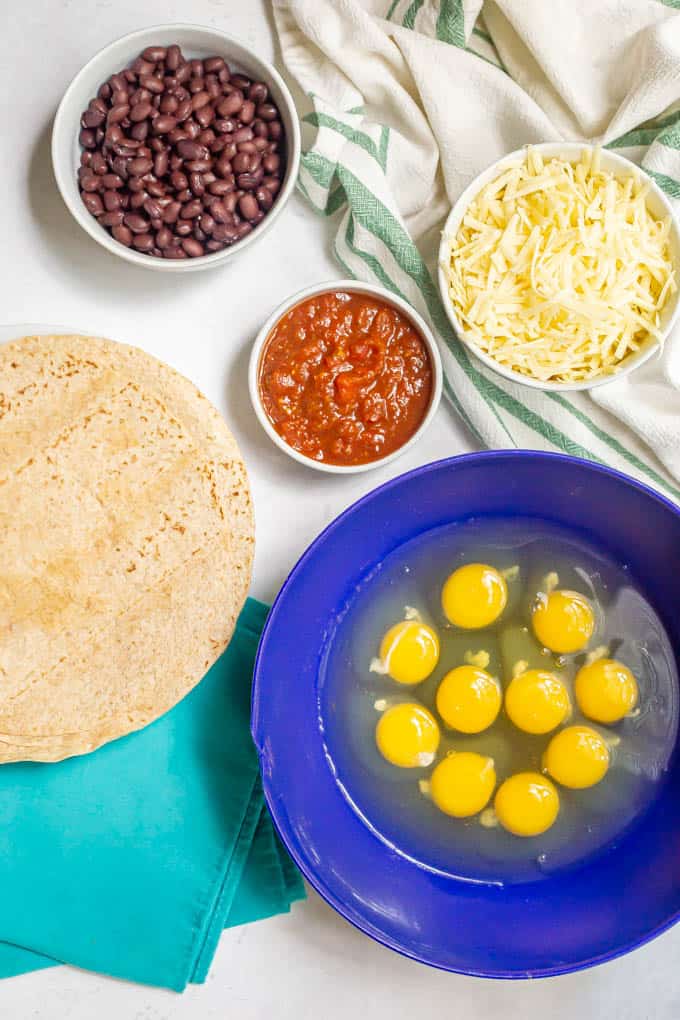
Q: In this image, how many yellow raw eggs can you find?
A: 10